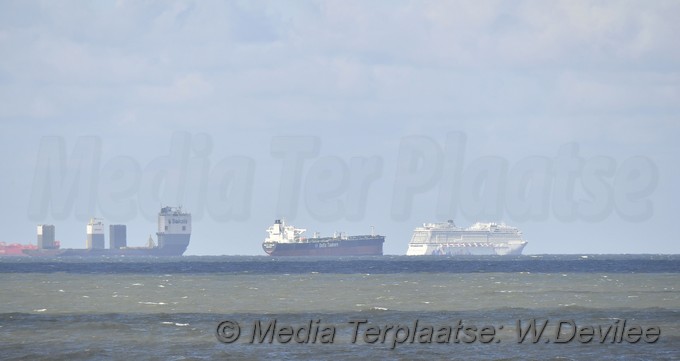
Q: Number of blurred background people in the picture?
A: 0